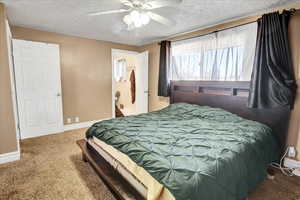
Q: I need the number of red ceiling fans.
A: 0